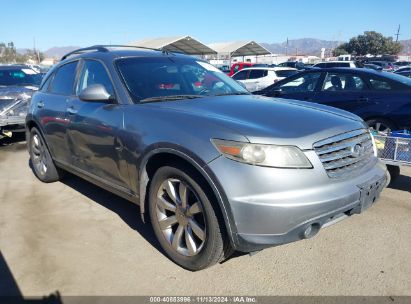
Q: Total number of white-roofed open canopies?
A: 2